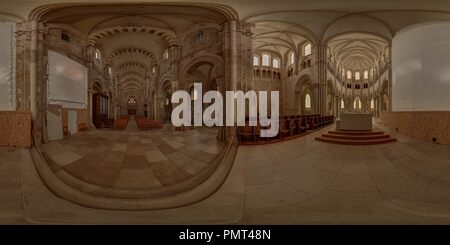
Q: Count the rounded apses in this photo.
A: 1